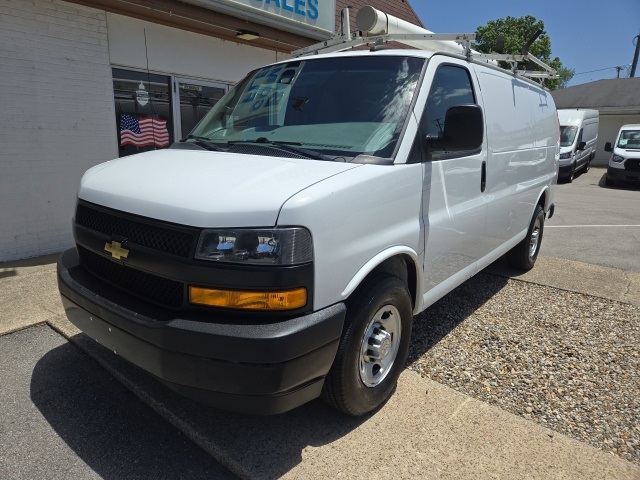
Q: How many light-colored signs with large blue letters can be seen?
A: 1